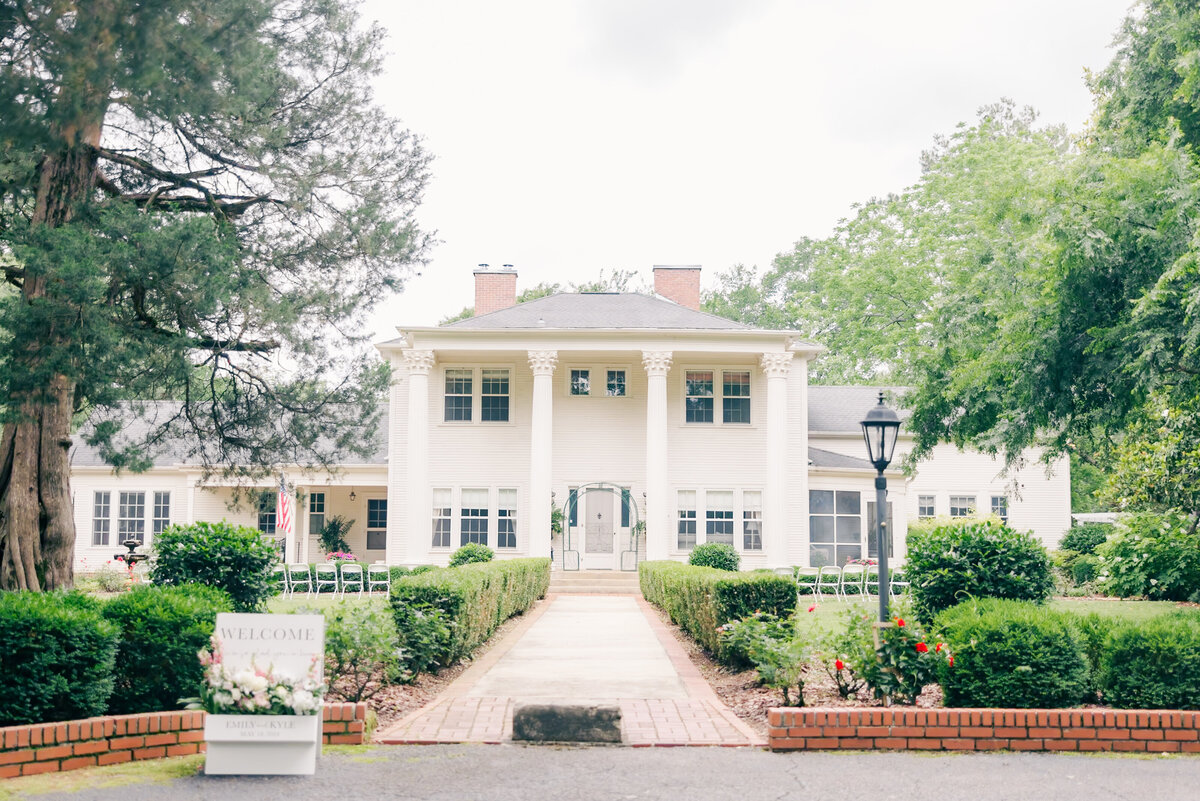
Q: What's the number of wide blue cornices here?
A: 0